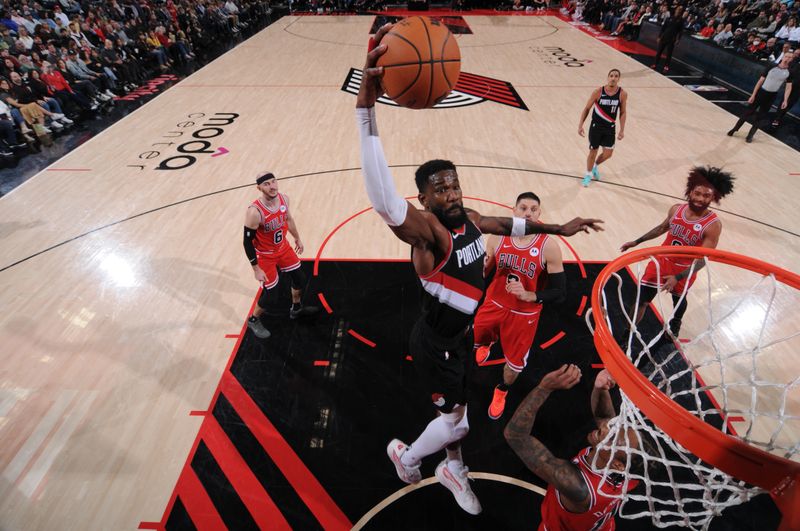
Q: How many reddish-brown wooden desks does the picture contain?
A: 0